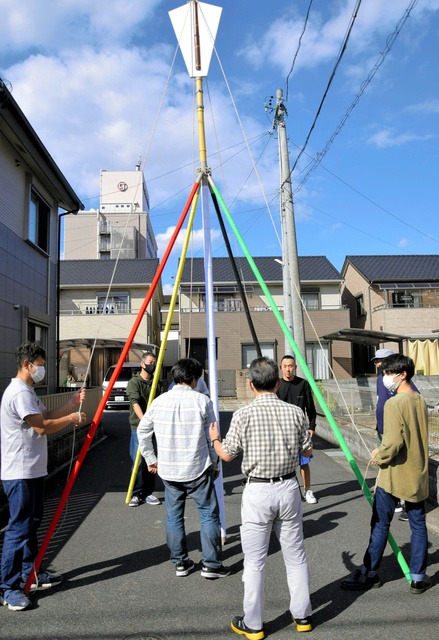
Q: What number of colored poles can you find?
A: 5